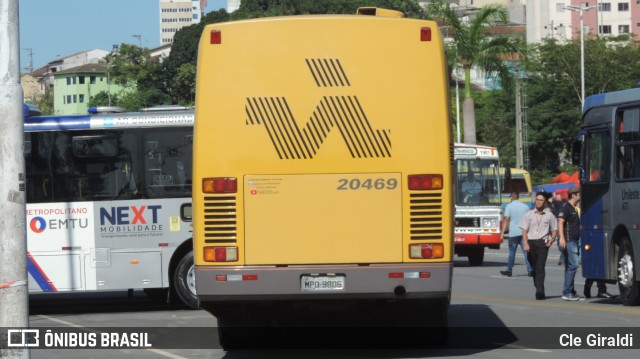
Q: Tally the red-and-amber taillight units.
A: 4